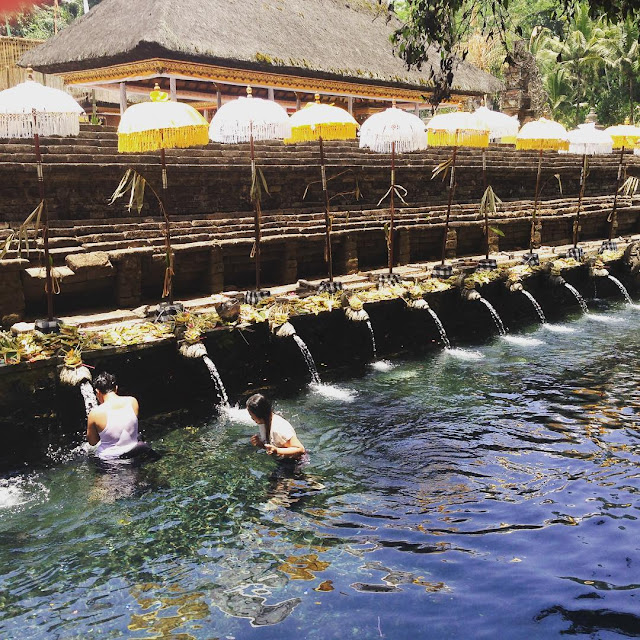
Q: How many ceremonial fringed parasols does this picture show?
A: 10